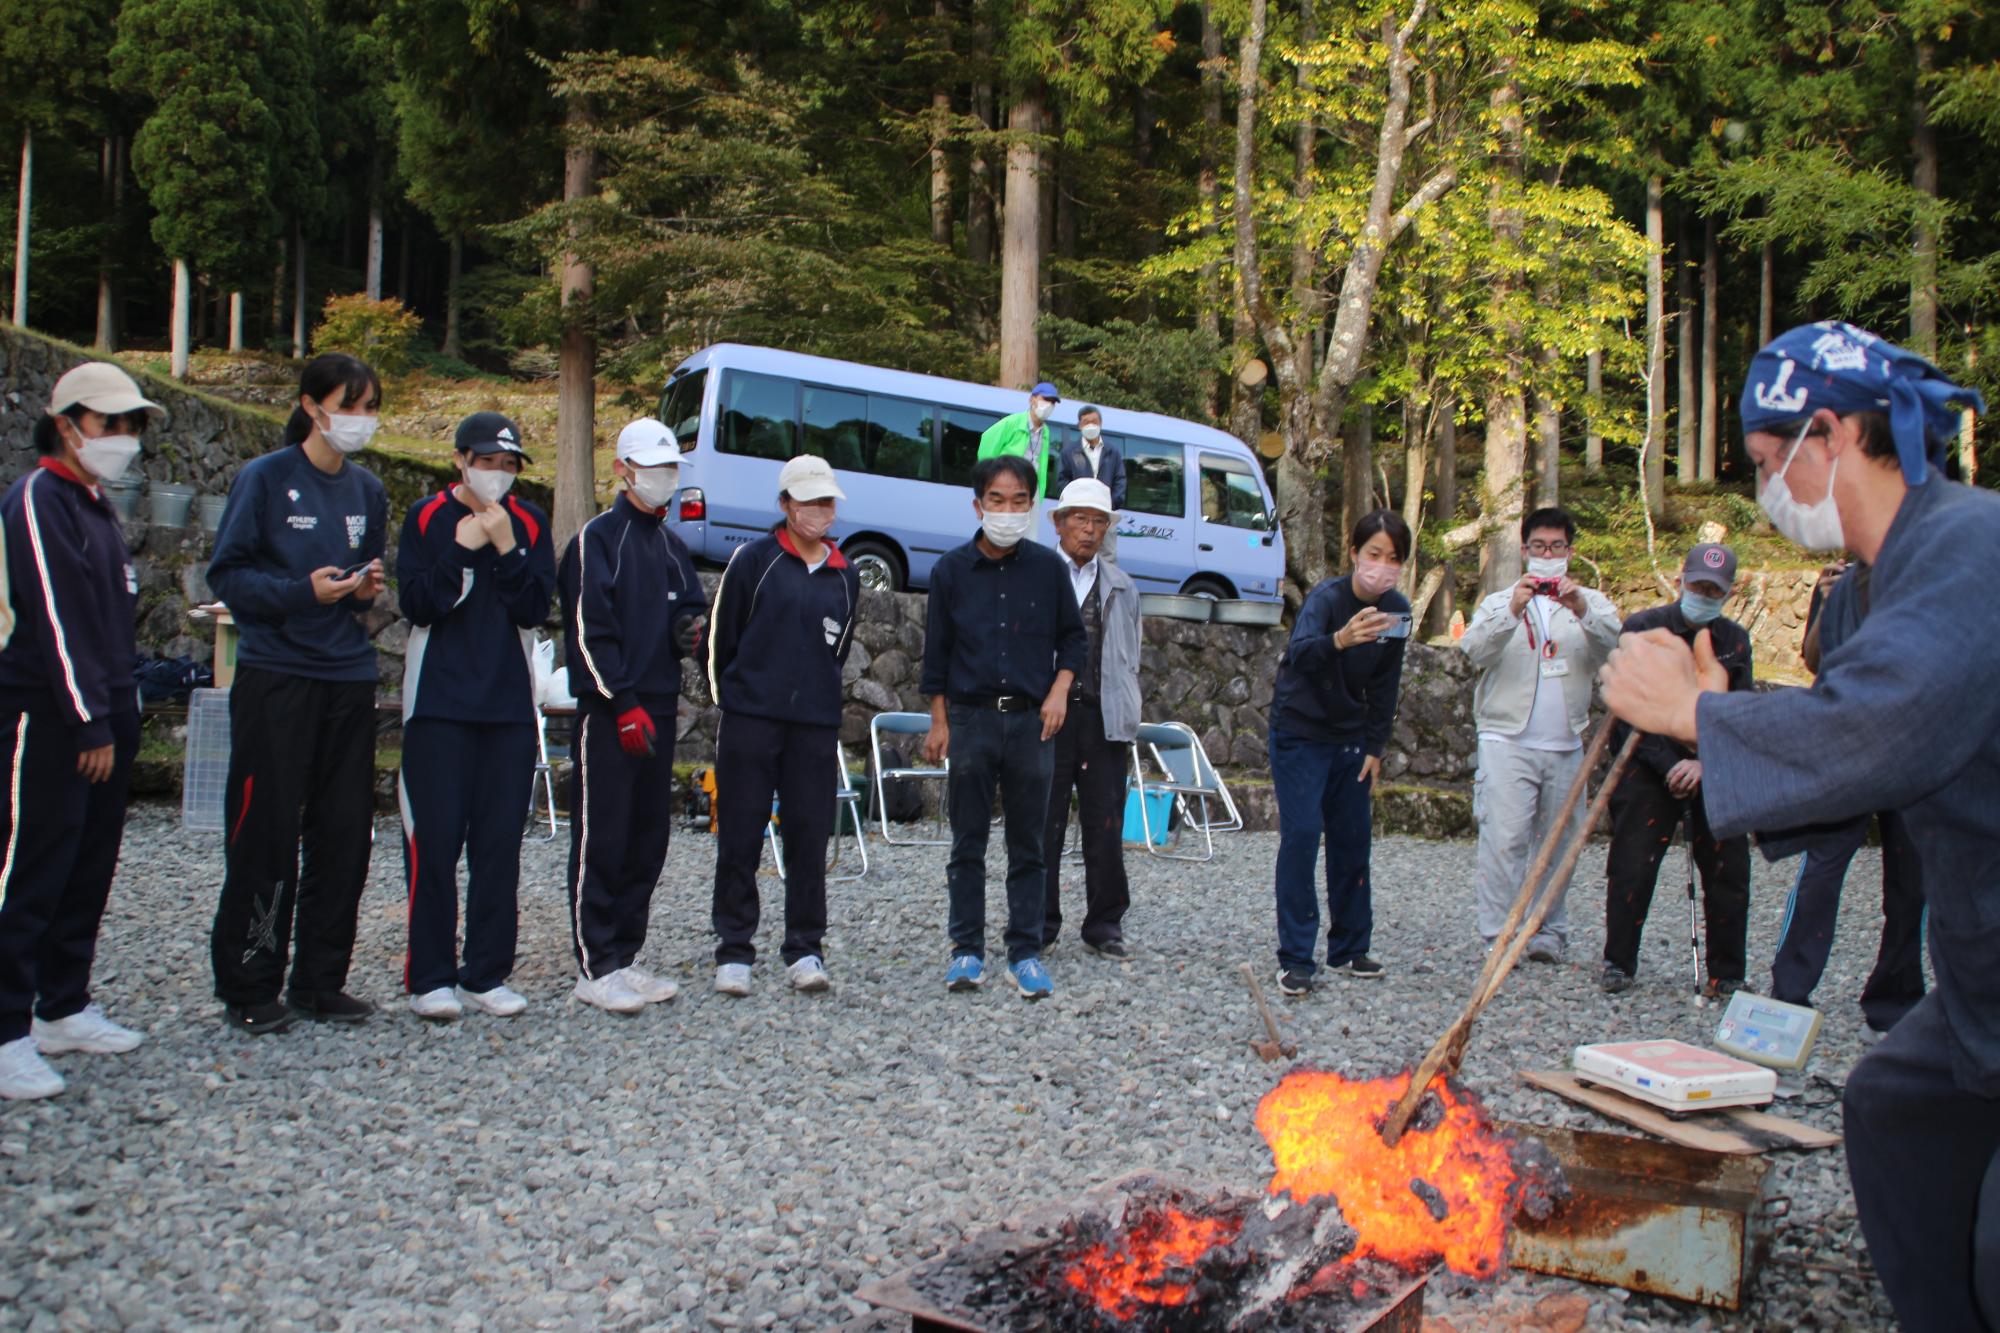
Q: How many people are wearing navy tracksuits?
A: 4